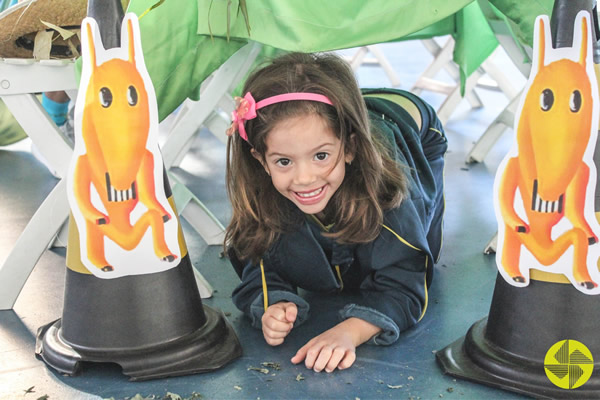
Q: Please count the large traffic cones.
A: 2